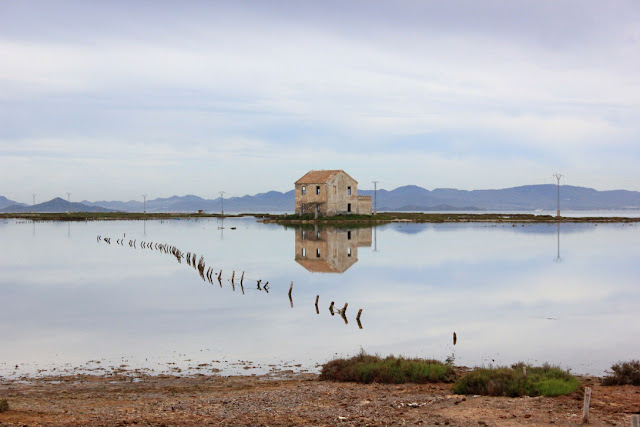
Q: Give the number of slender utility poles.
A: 6